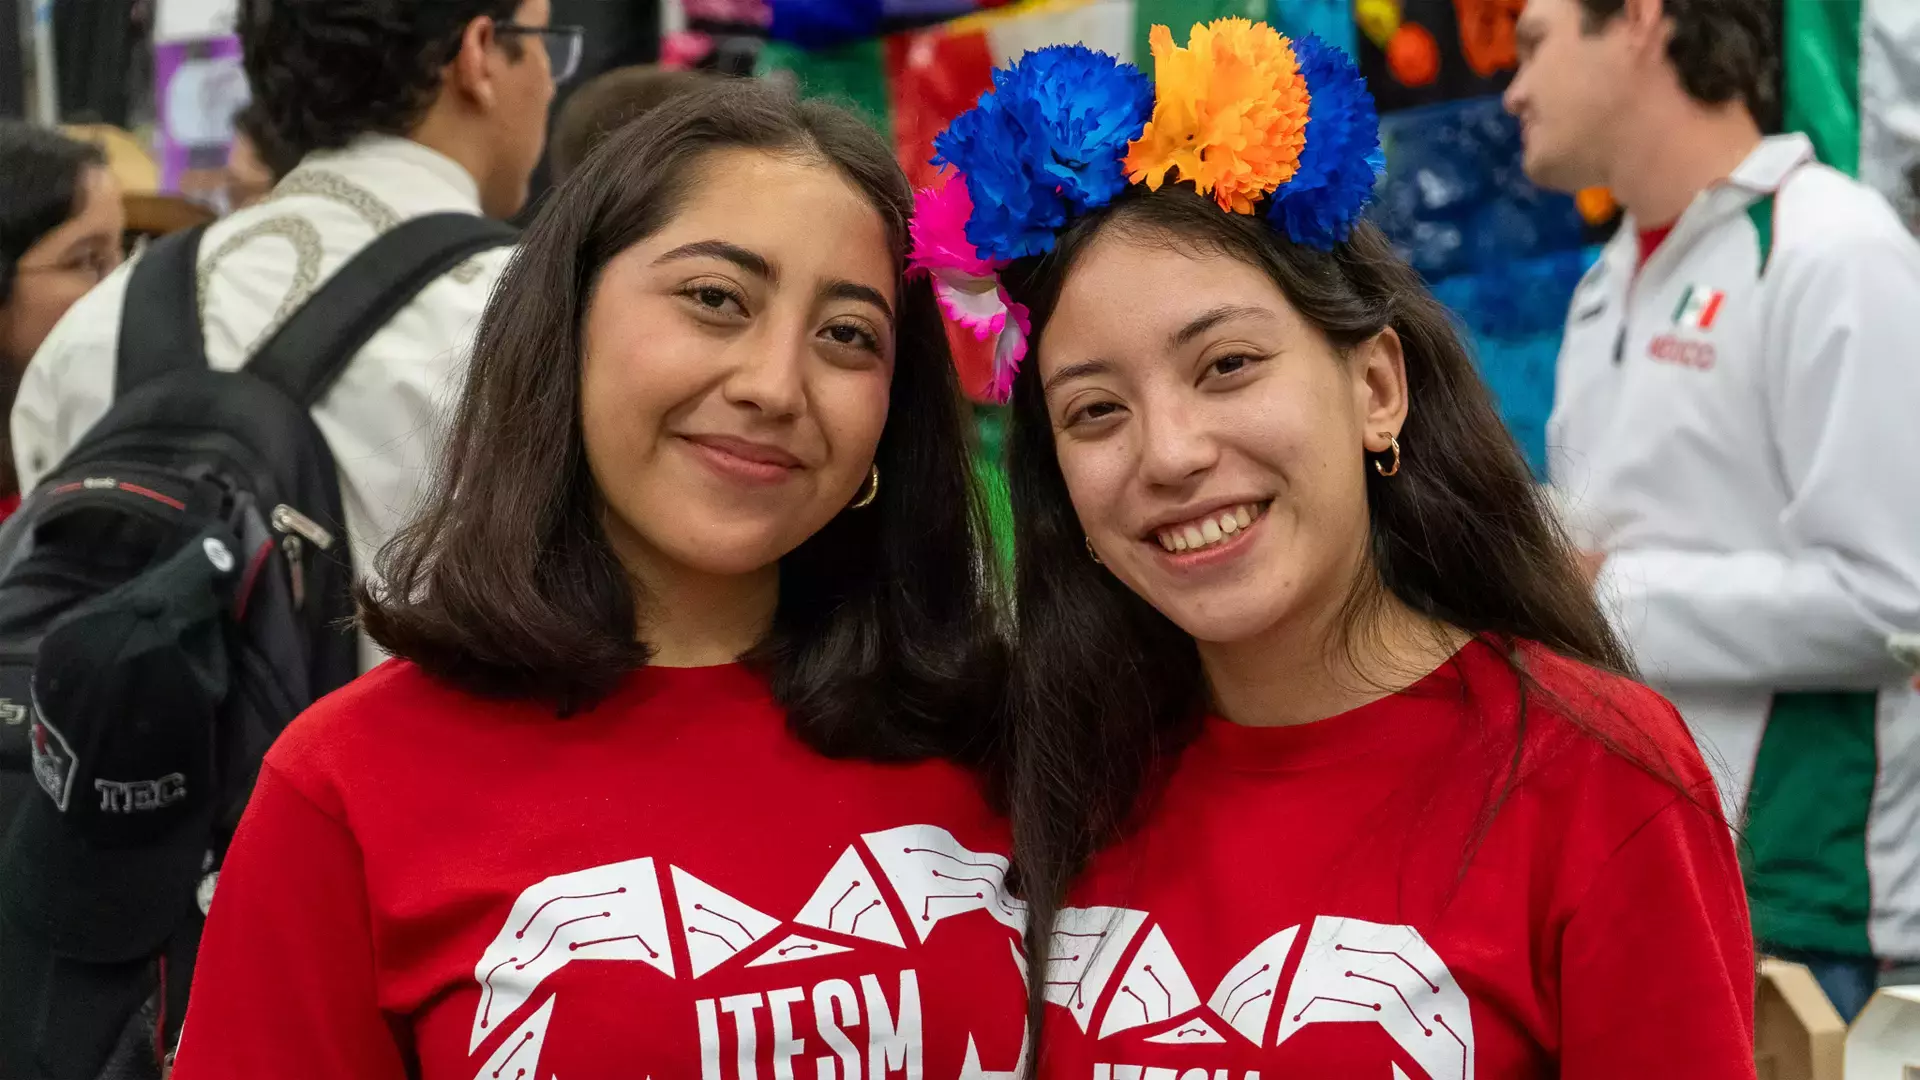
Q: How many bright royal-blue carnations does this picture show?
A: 3